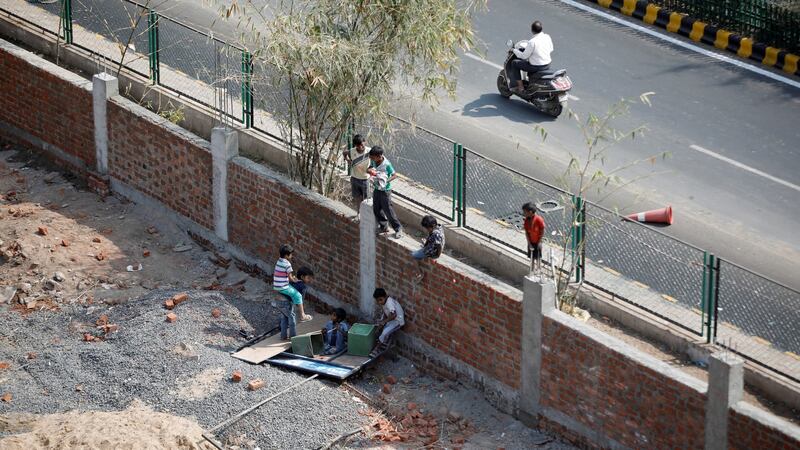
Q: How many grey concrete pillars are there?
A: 5